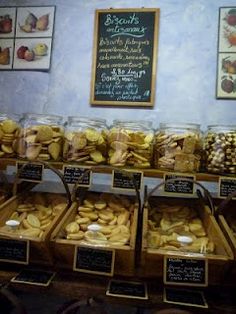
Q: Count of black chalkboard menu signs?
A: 12